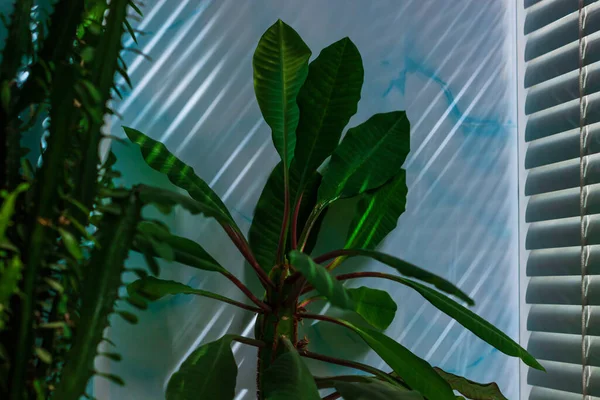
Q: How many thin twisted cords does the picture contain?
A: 1